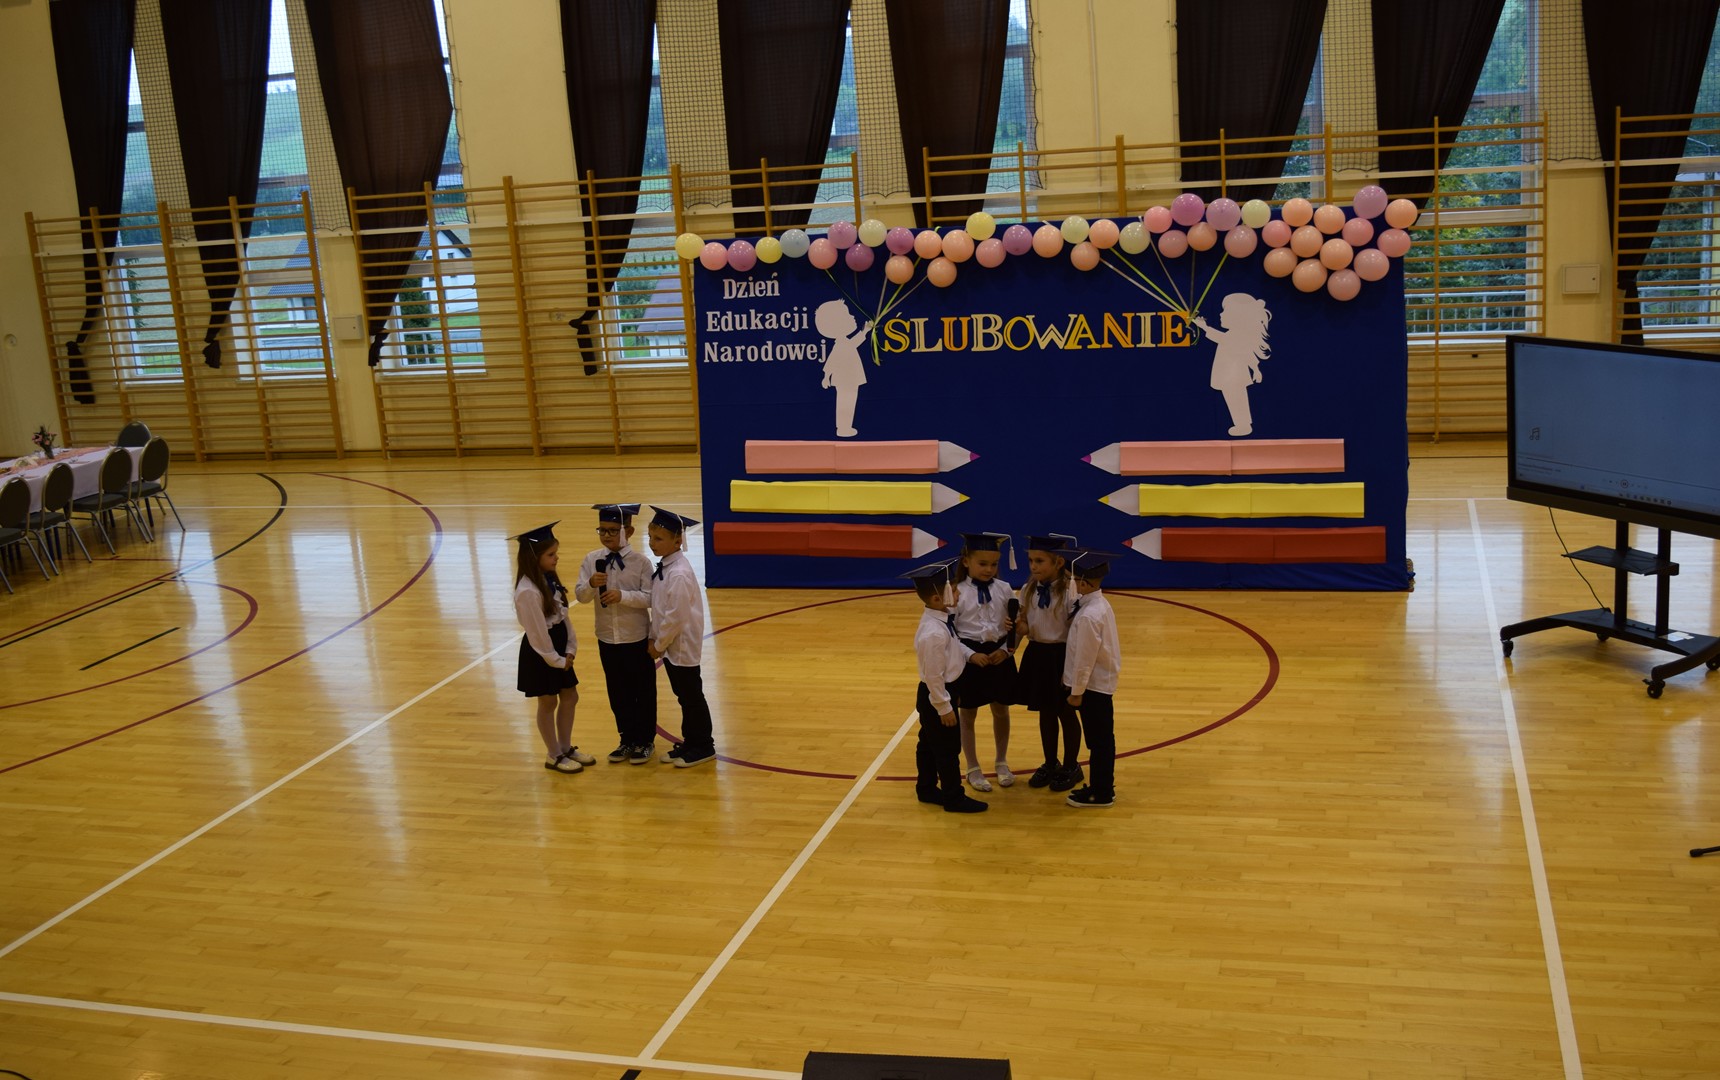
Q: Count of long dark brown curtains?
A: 9